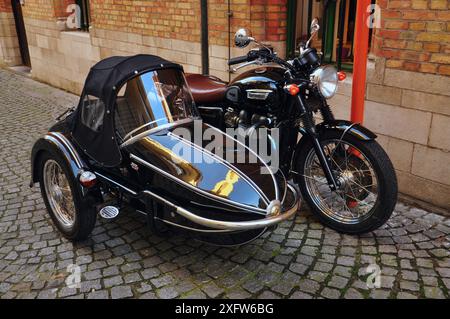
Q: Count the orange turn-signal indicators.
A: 2